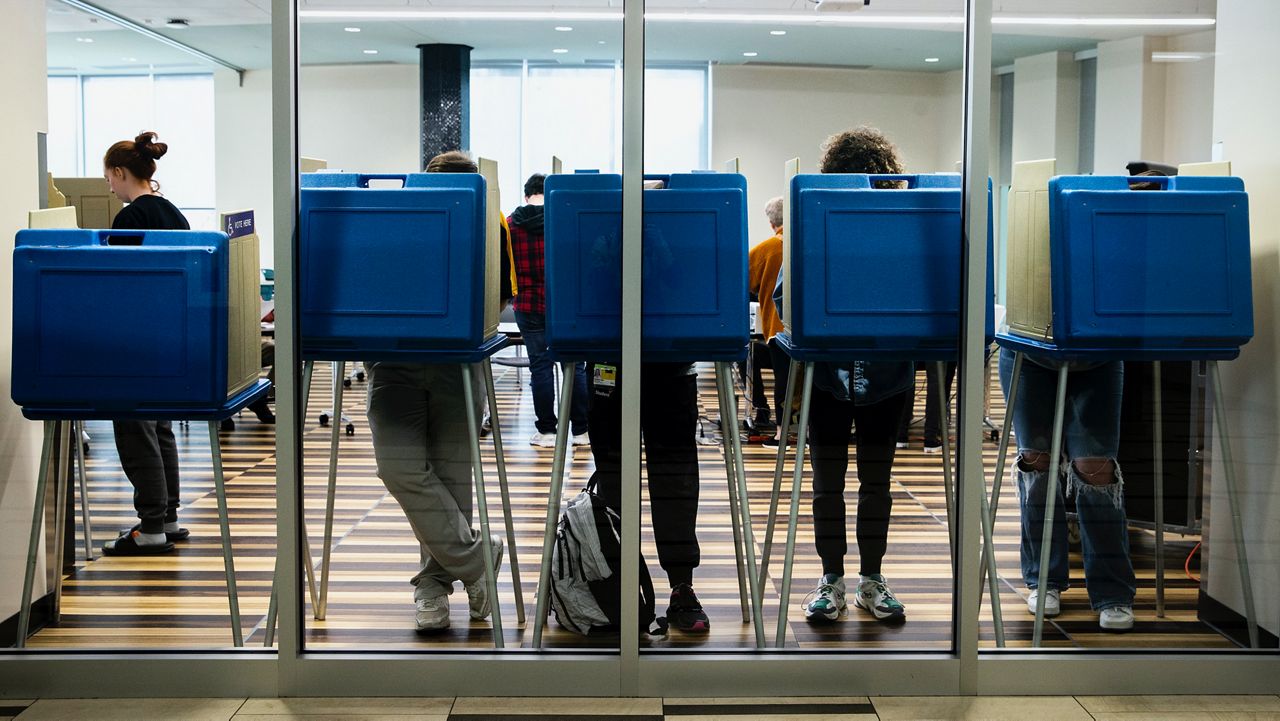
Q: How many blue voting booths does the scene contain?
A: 5